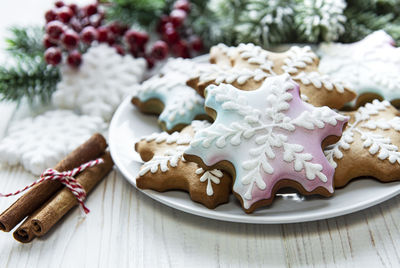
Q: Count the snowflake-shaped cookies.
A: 6